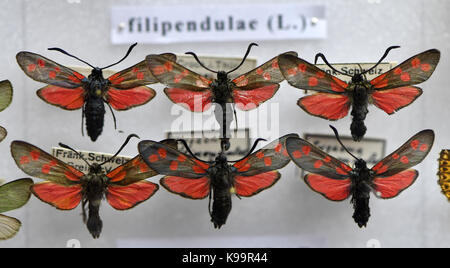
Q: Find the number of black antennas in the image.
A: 11